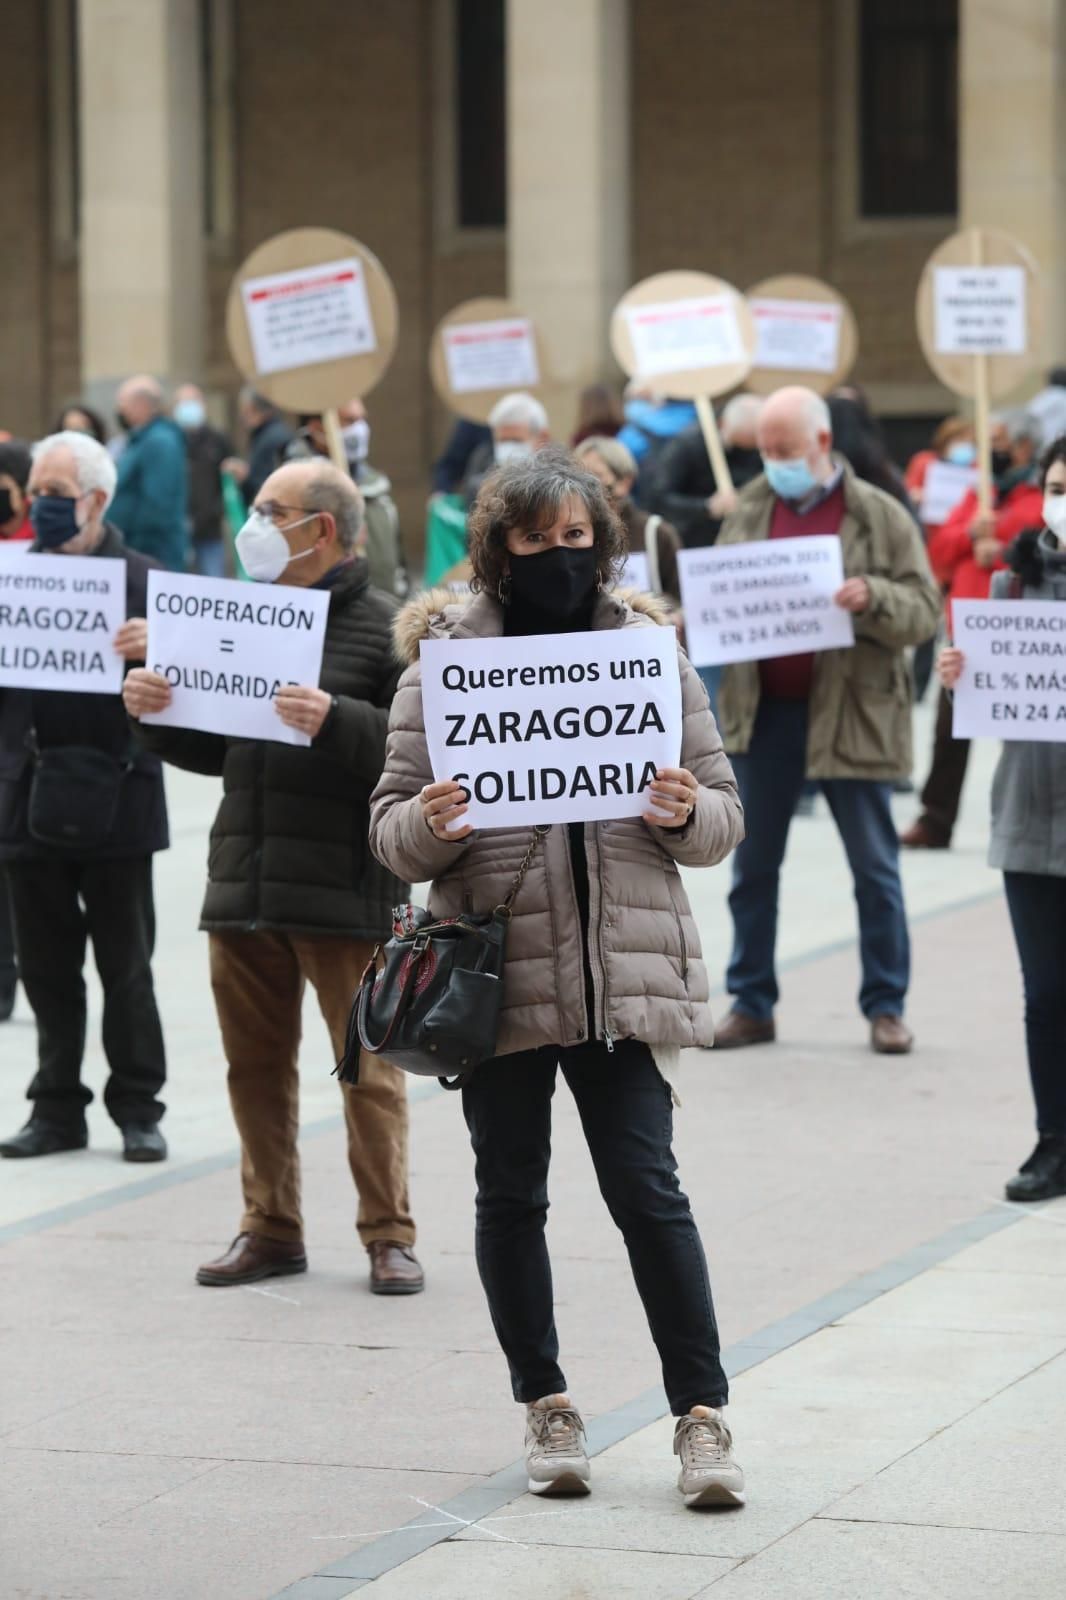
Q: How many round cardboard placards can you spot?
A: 5